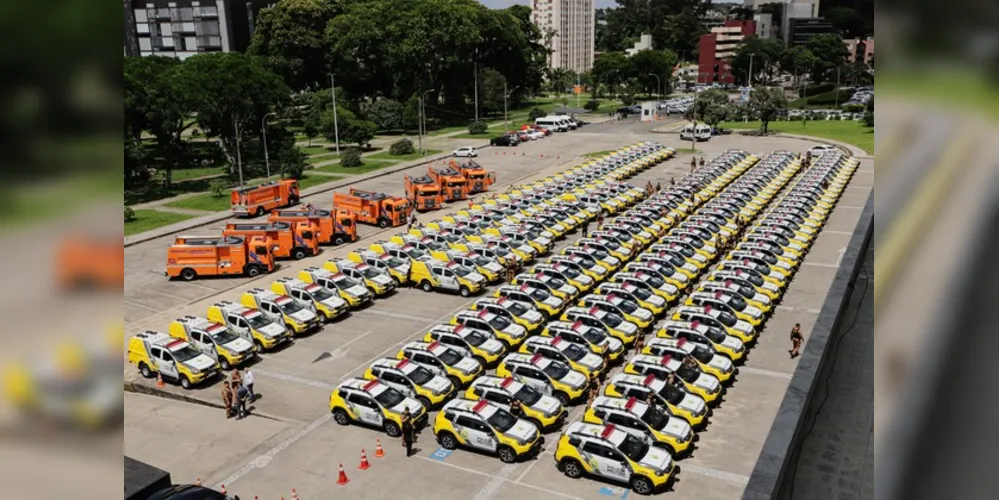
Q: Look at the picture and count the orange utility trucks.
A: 8